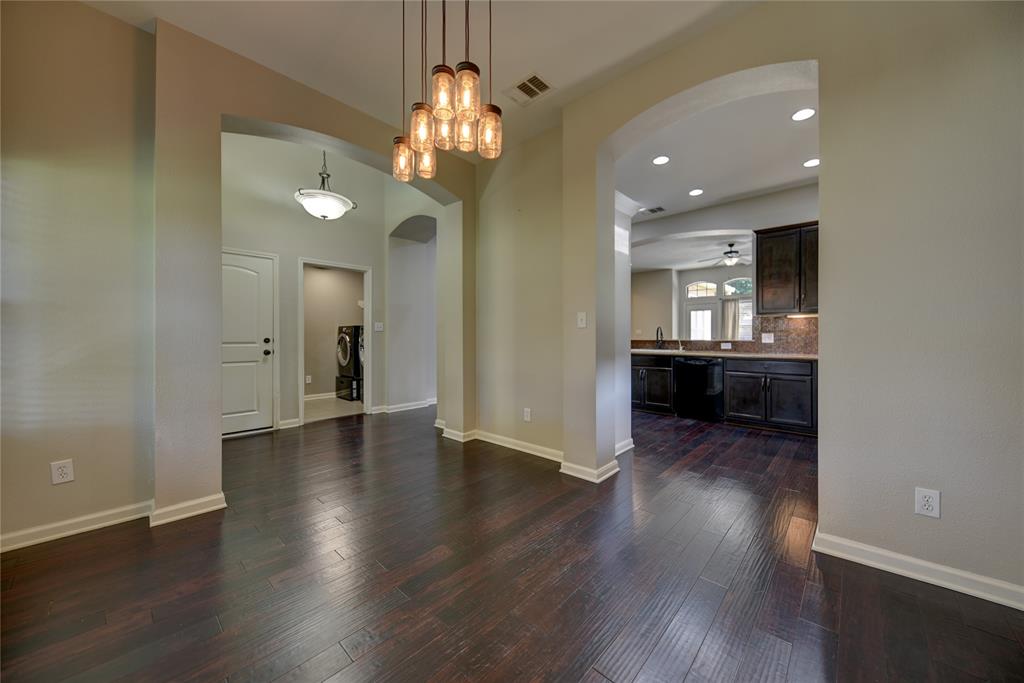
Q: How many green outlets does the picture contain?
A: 0